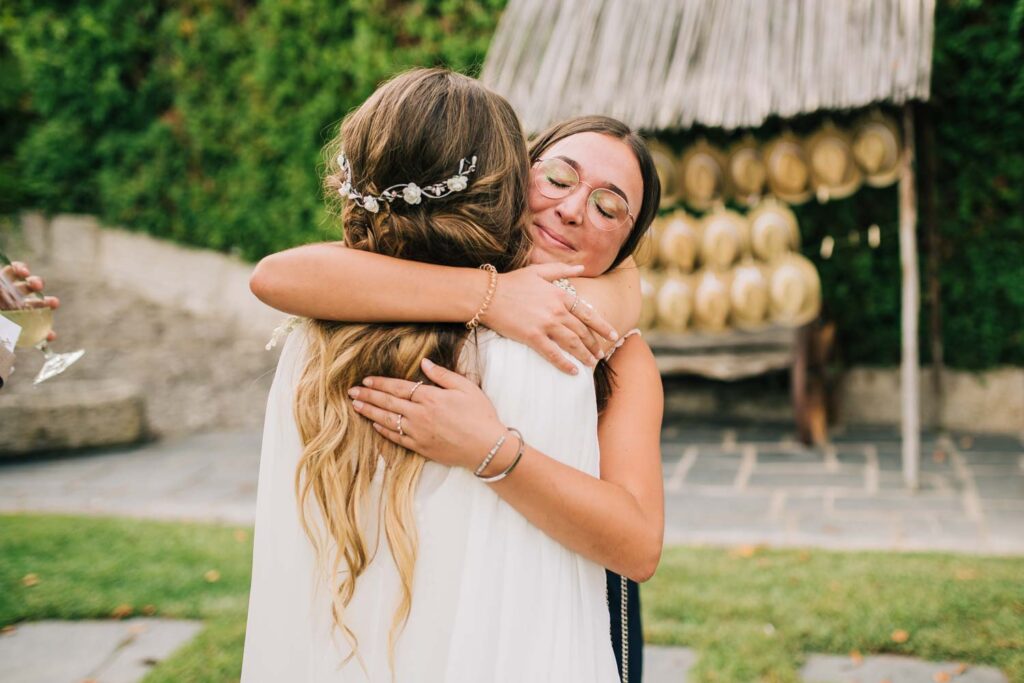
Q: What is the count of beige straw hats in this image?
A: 15